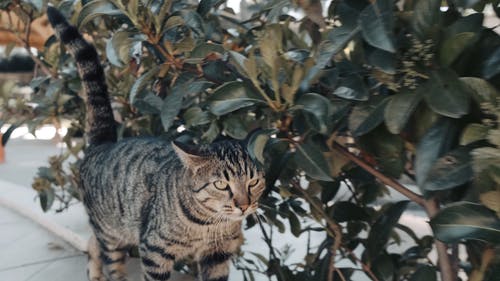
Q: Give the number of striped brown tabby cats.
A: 1